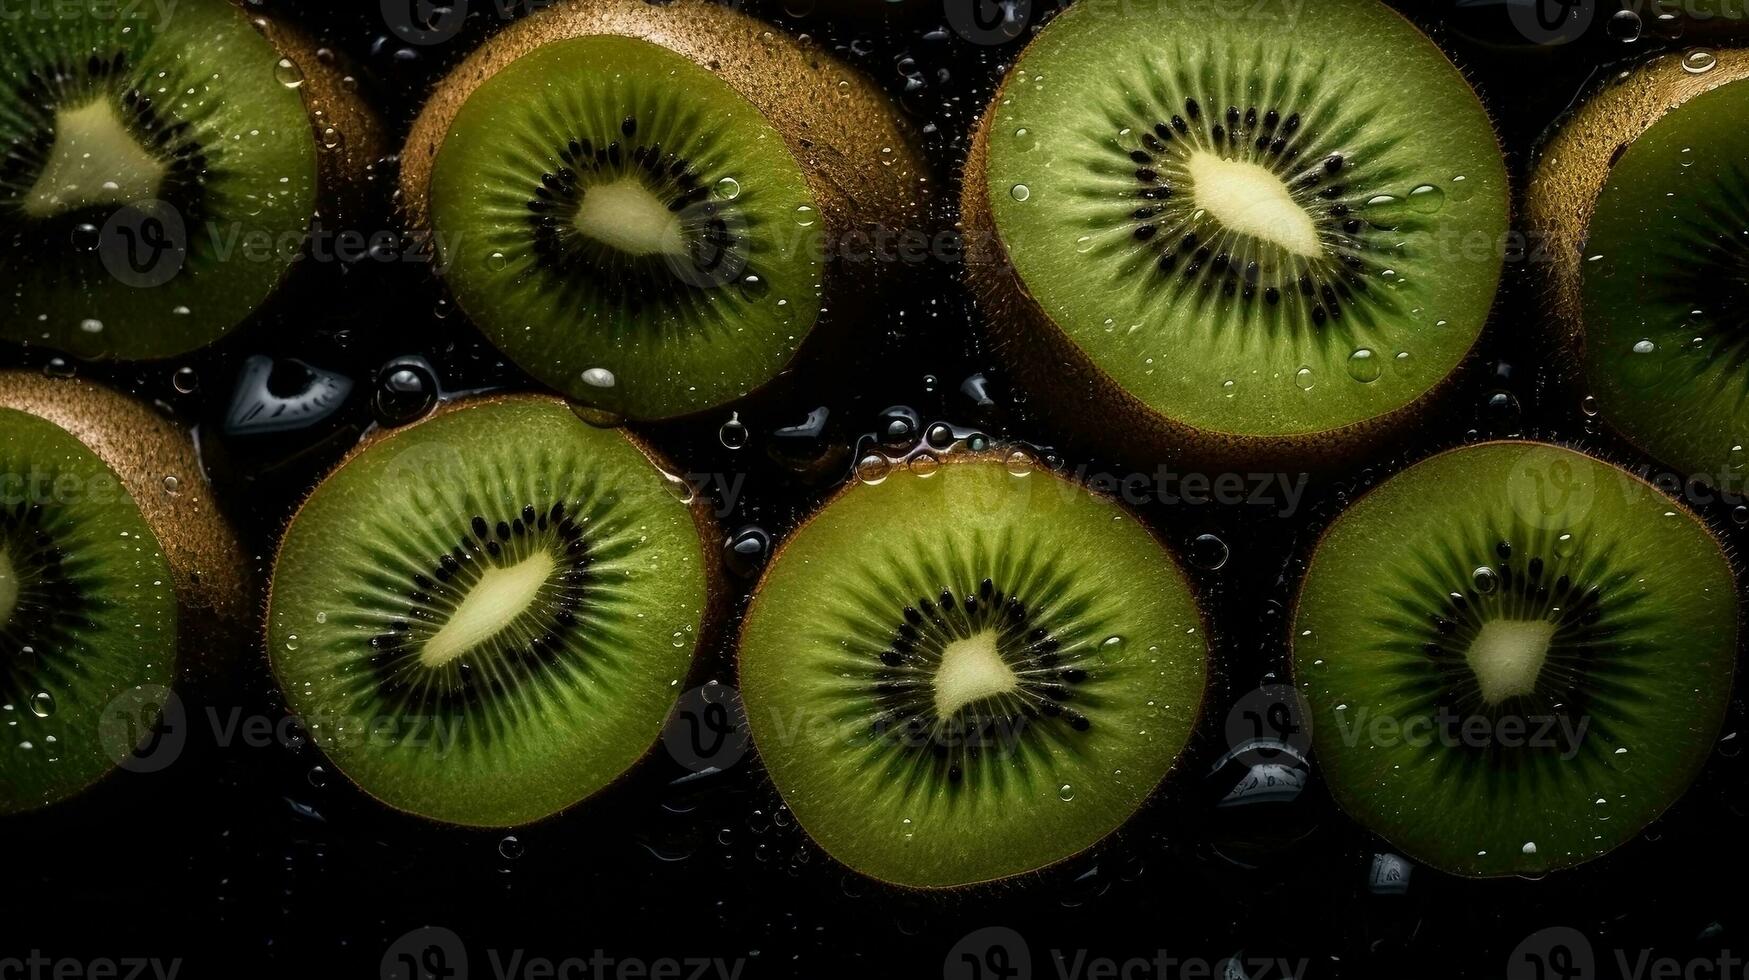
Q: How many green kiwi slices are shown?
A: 8